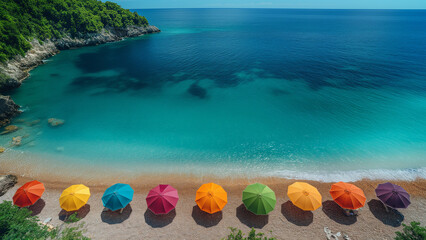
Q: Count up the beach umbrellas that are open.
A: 9